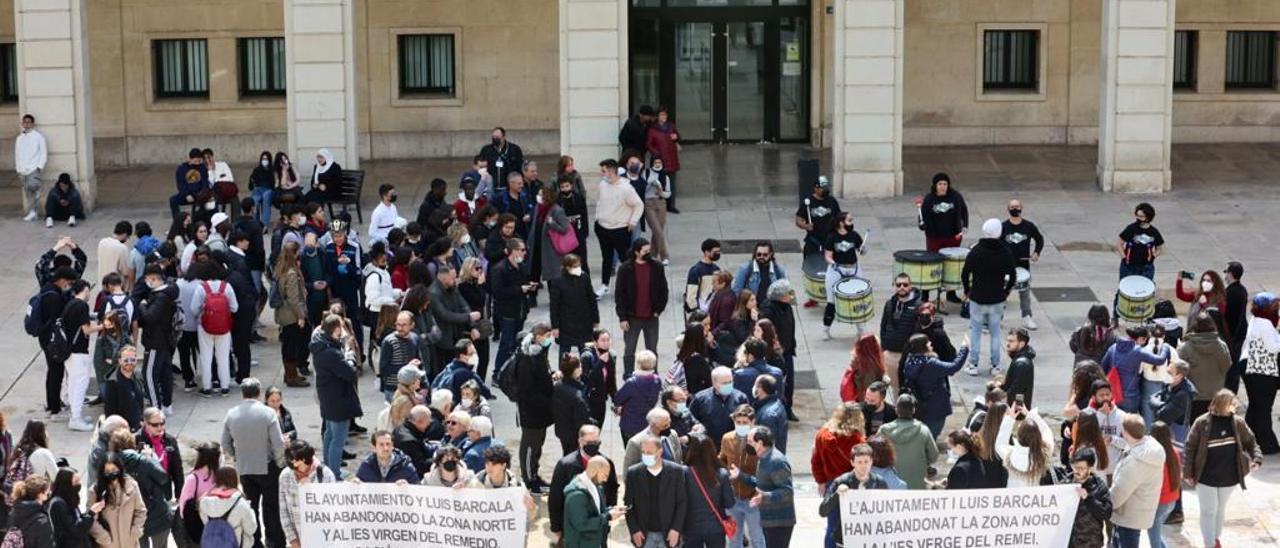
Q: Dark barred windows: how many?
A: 7